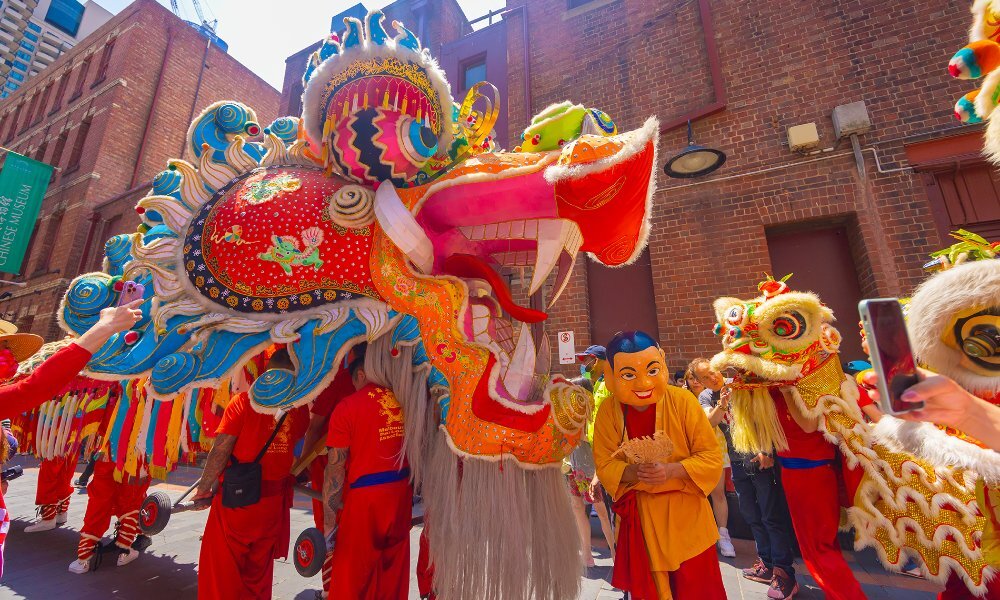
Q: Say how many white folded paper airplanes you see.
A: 0